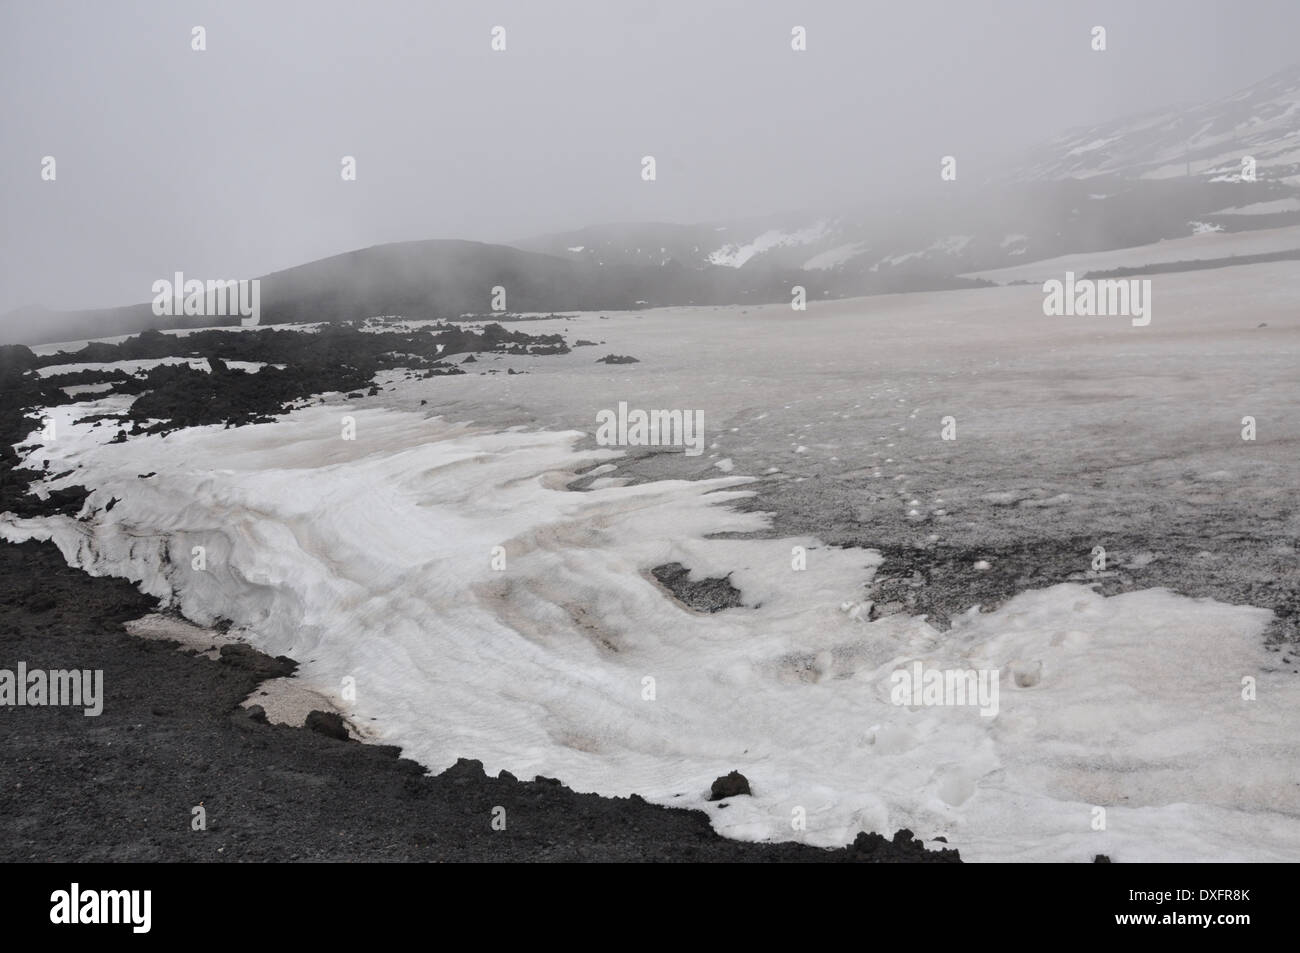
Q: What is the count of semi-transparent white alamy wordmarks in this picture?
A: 5